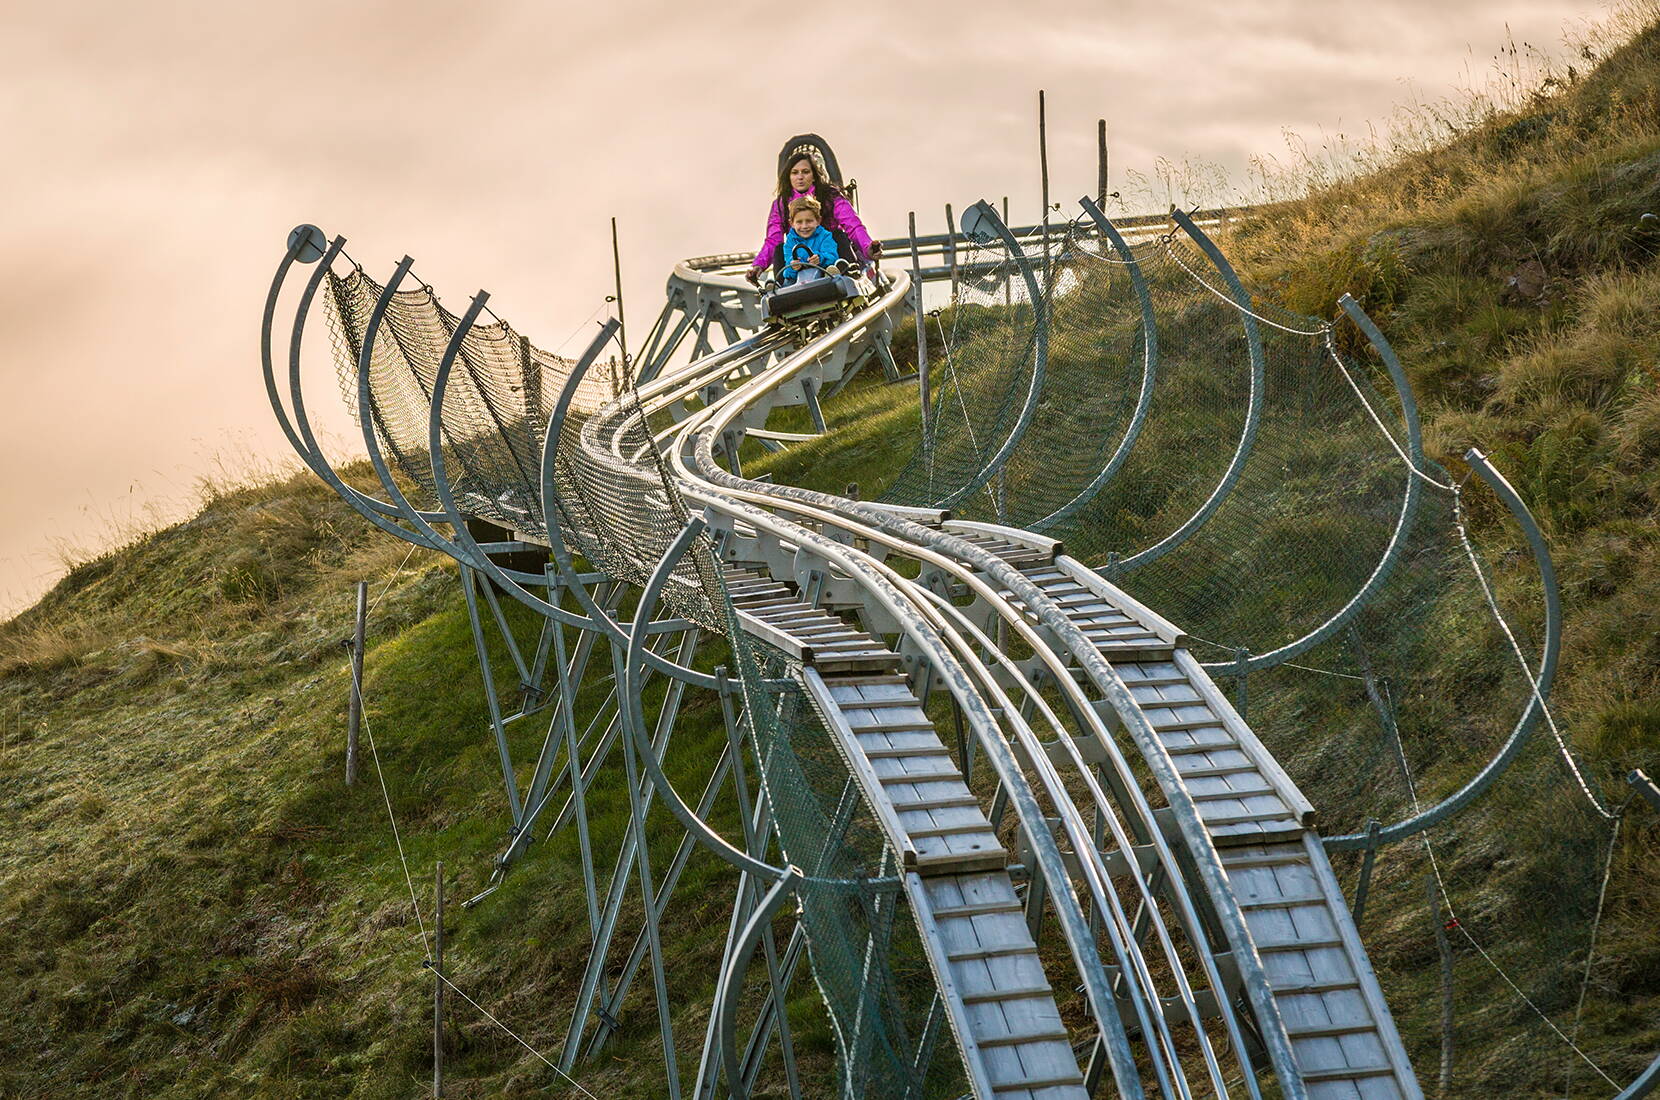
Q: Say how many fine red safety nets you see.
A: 0